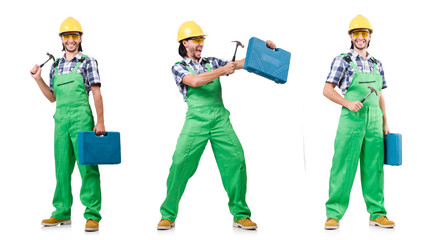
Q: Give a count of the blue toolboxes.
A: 3